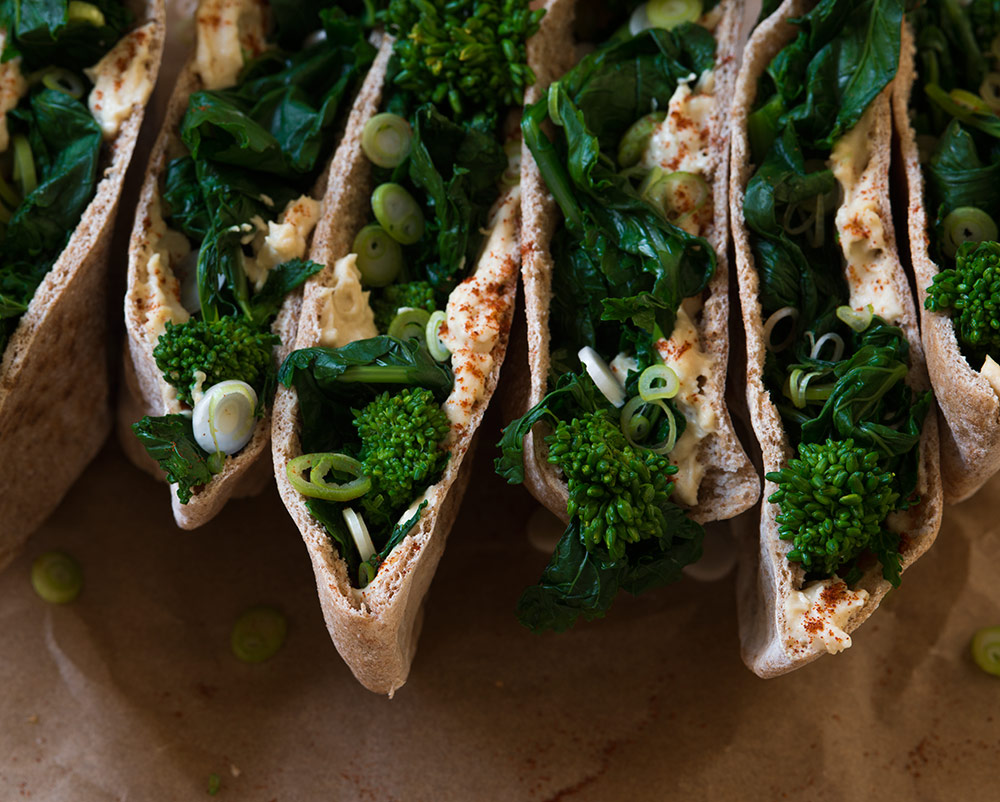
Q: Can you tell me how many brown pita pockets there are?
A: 6